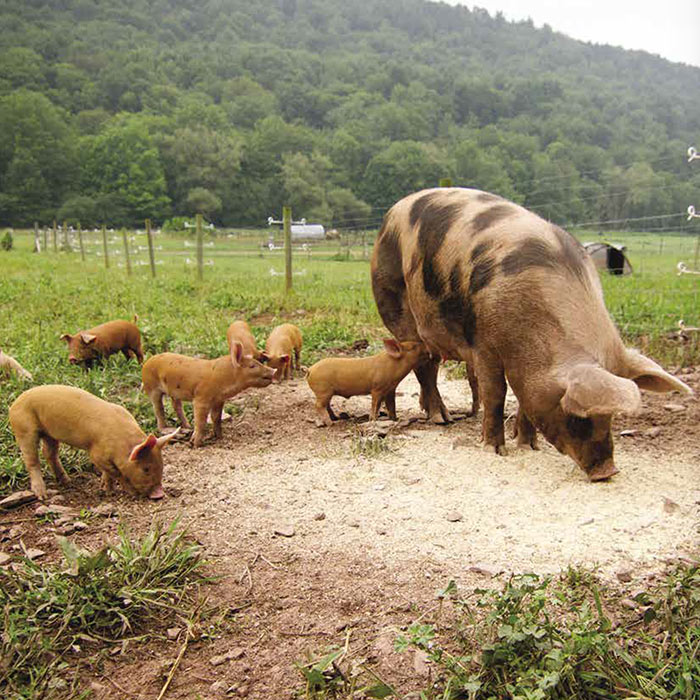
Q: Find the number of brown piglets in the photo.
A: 6